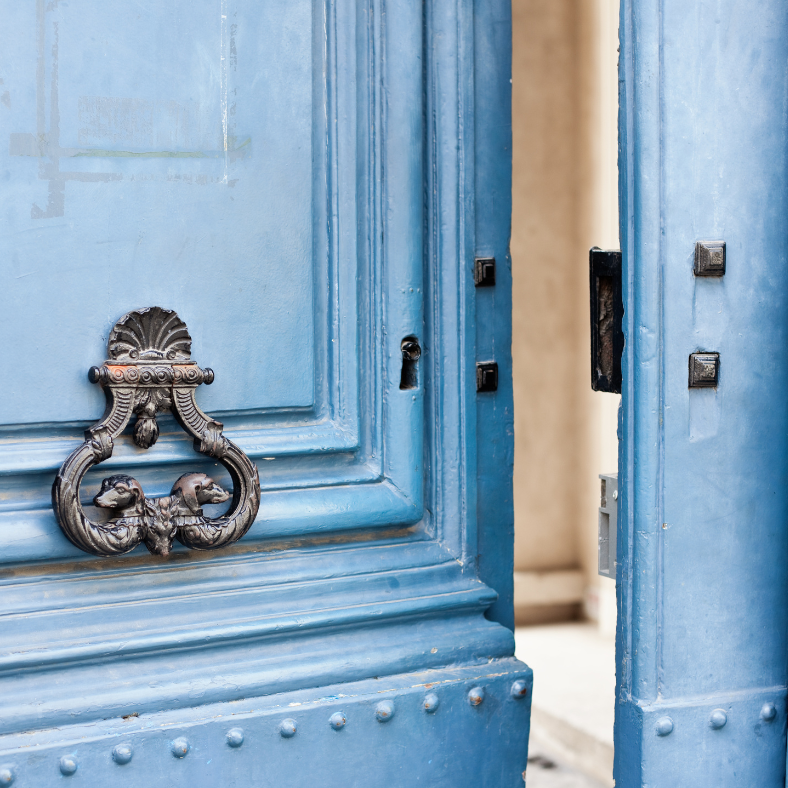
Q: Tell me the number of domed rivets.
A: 14